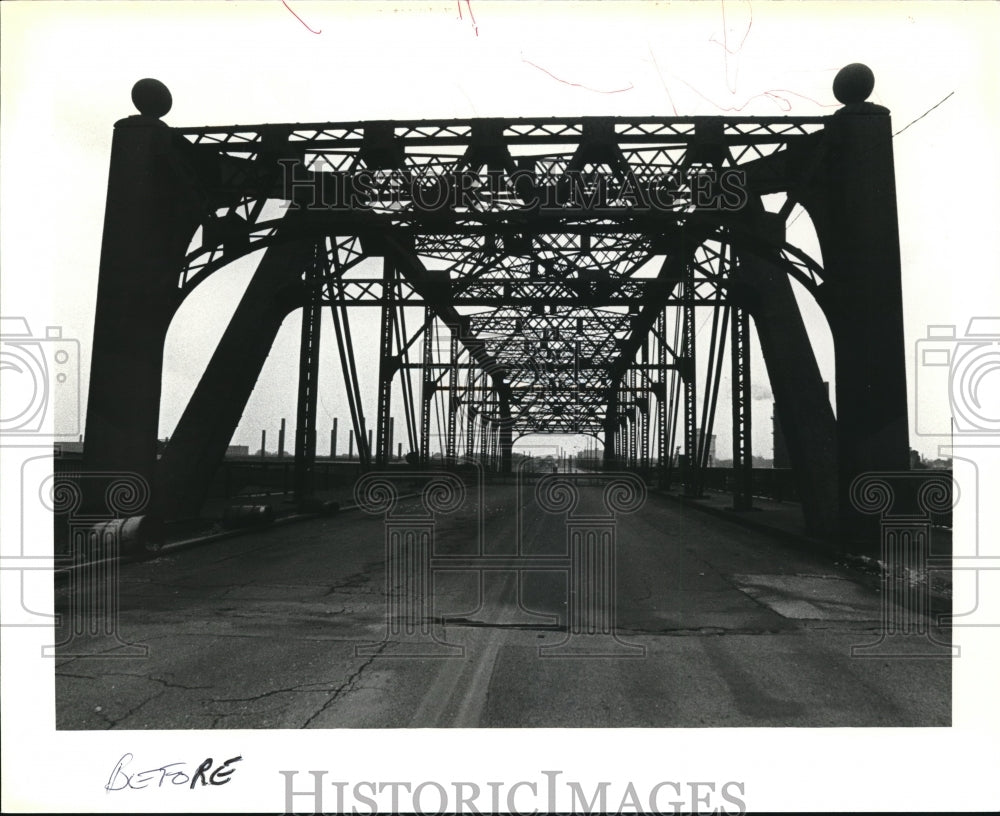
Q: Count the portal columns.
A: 2